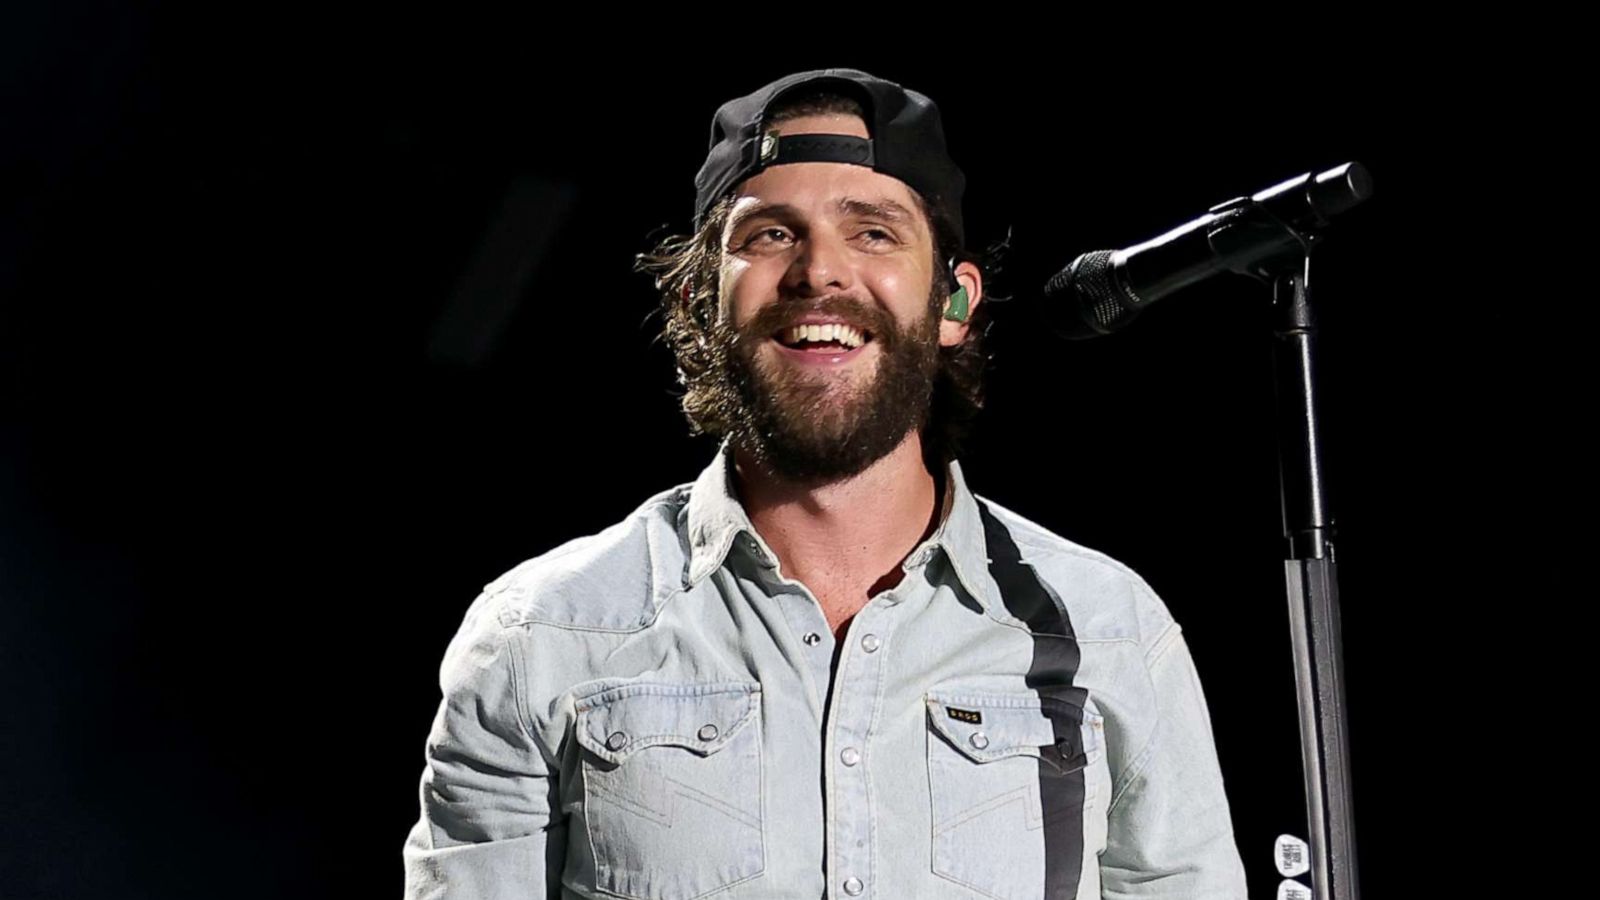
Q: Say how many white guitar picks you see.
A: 2